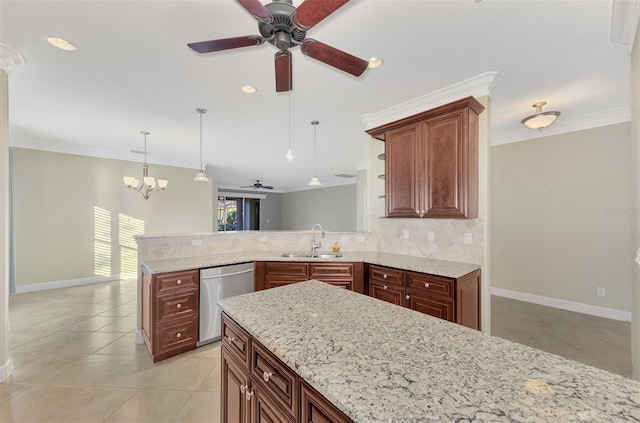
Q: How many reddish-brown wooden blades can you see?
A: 5